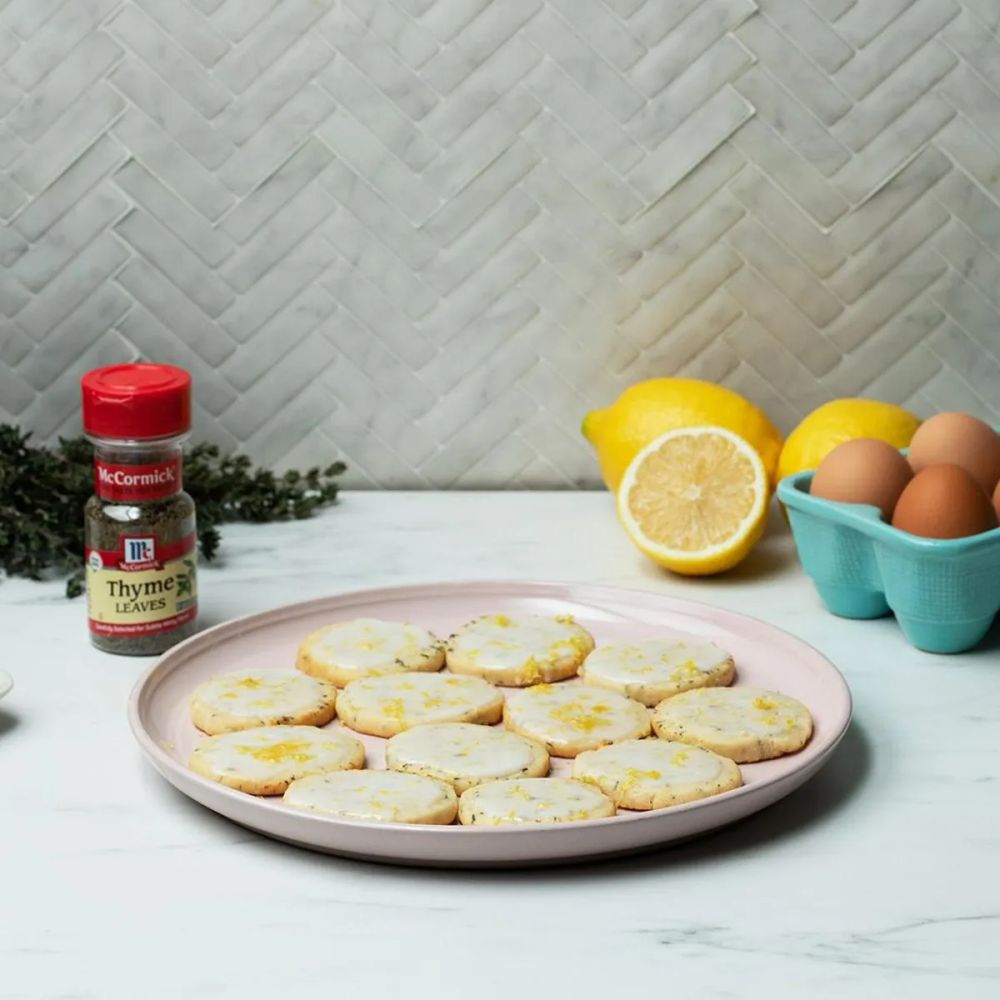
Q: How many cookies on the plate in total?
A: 12